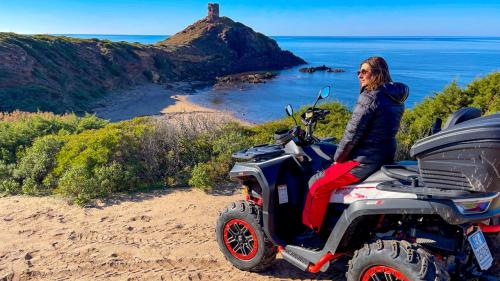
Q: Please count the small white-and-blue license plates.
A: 1